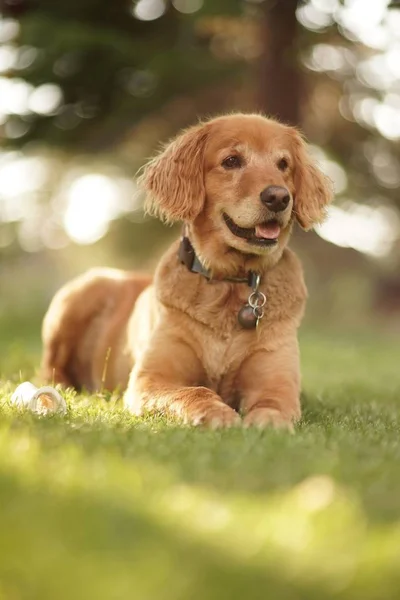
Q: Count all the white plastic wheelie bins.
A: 0